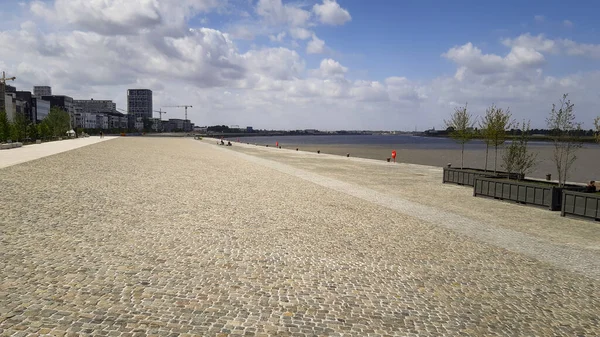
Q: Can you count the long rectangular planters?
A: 3